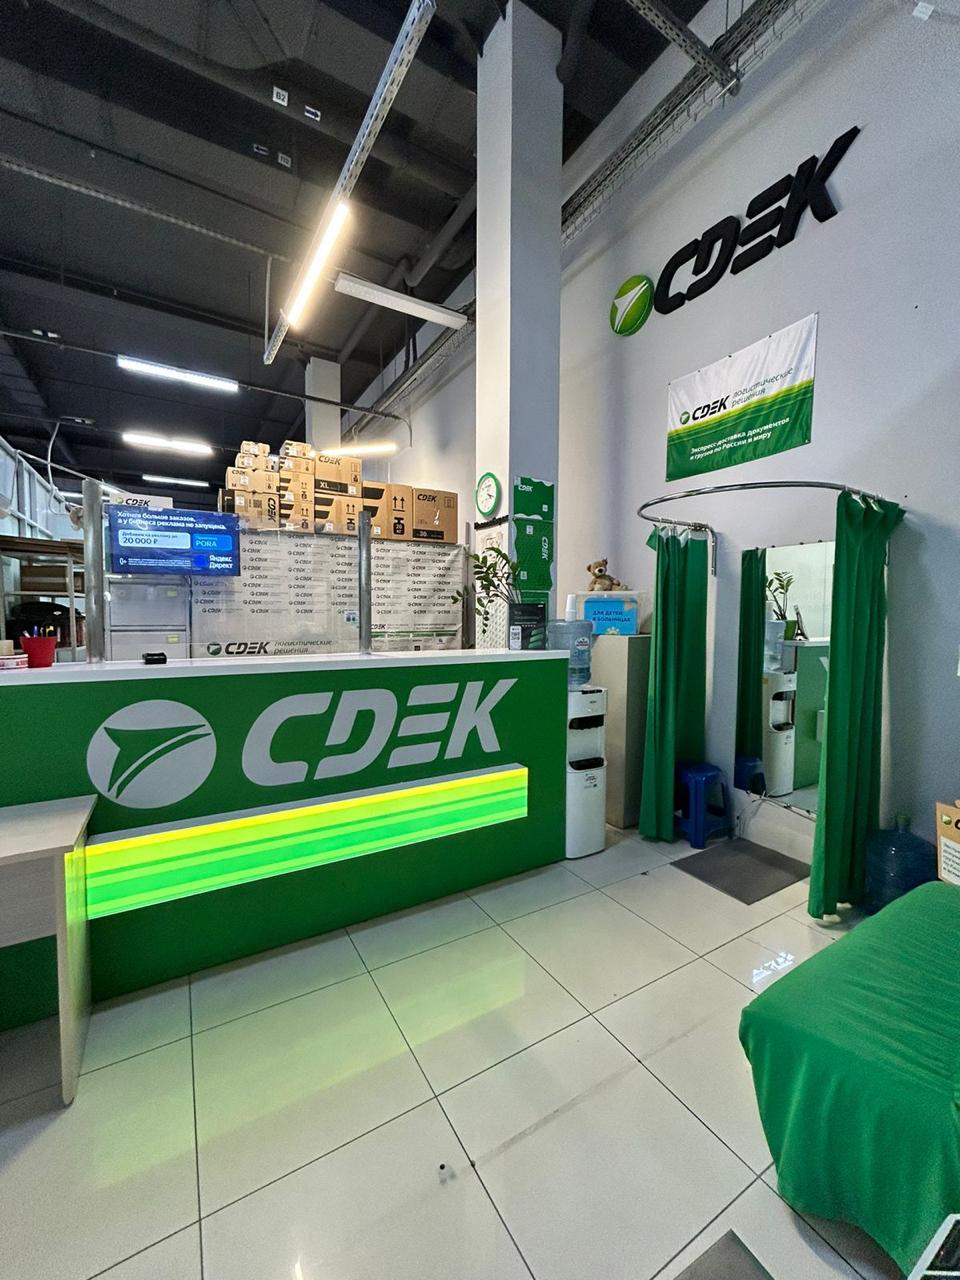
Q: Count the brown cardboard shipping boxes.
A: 12